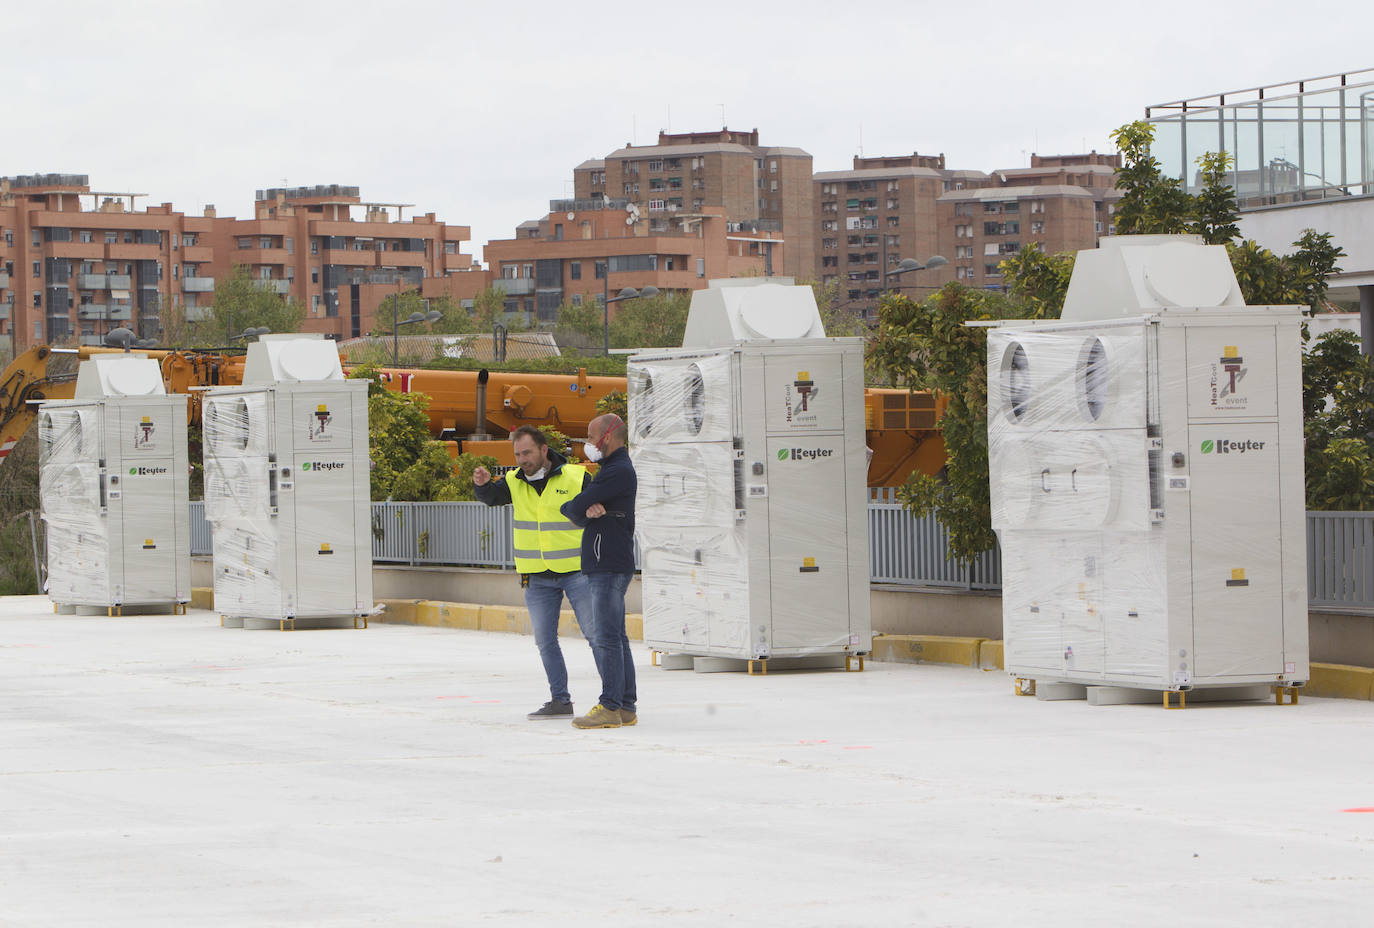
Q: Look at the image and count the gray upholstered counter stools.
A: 0